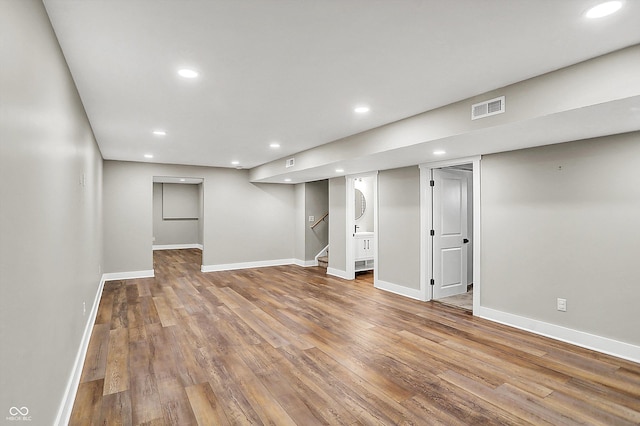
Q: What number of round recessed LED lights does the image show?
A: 11